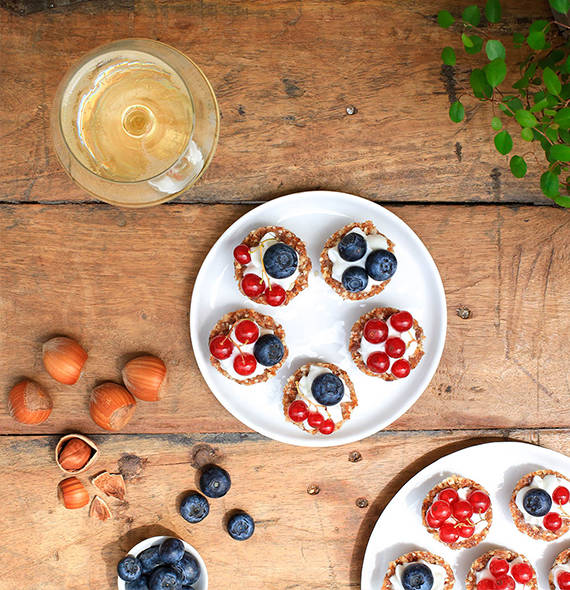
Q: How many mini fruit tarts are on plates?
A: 10